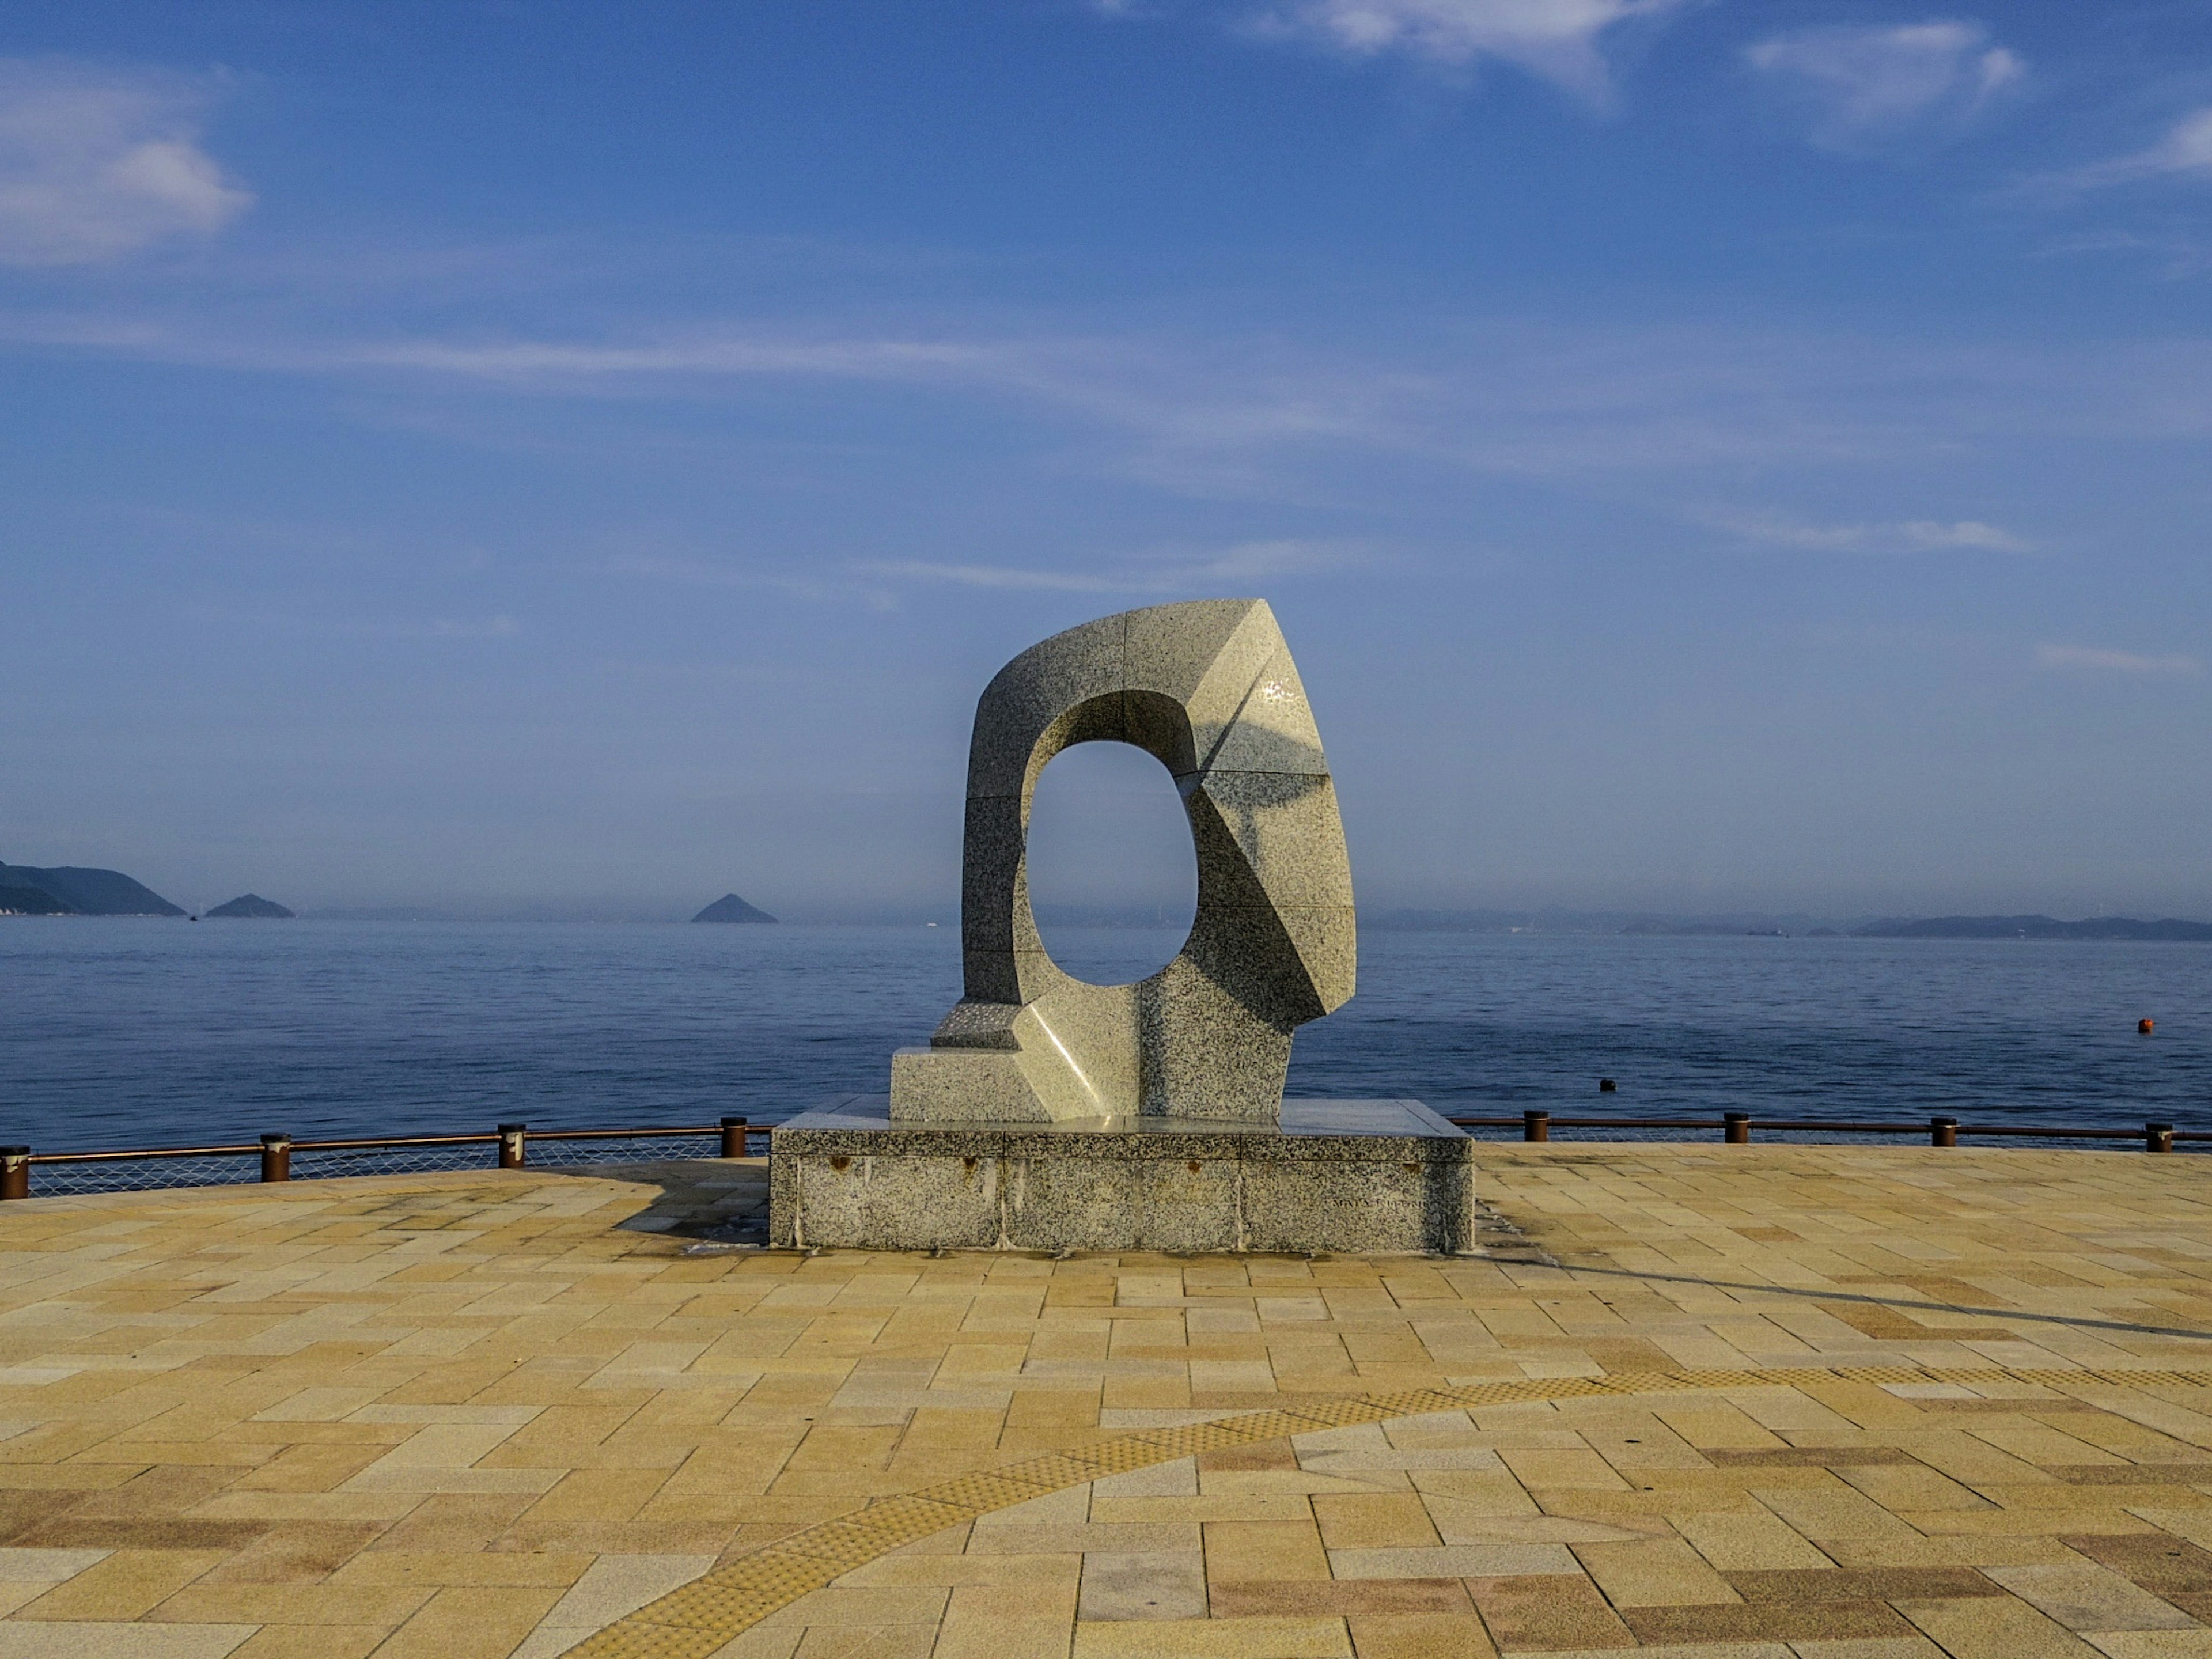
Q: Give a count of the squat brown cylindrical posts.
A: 8